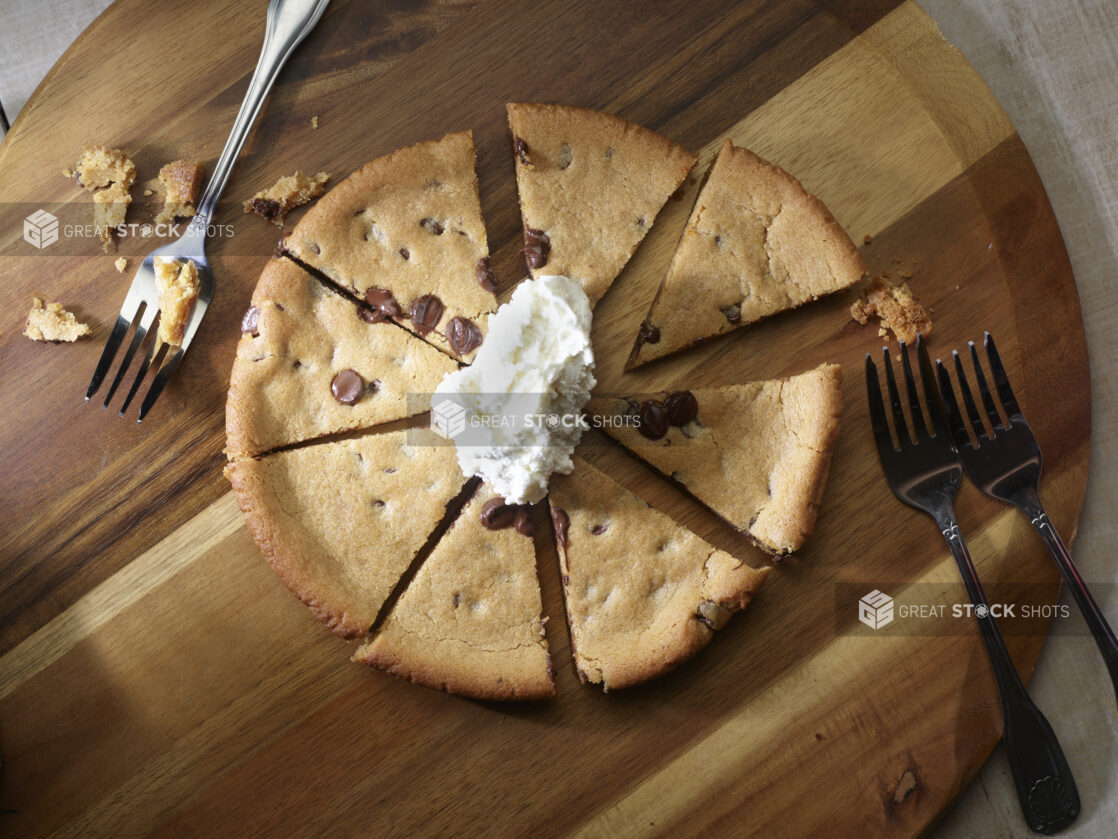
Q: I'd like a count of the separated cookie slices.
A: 8